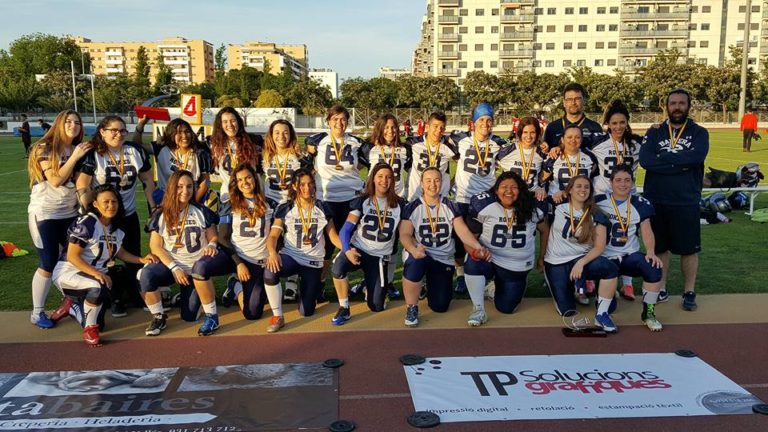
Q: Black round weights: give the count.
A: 6